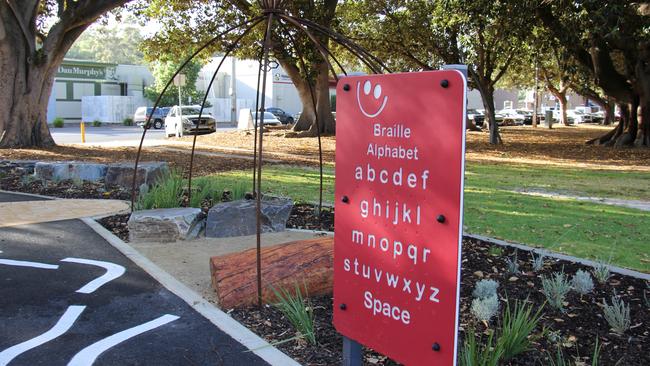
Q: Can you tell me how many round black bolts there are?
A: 6